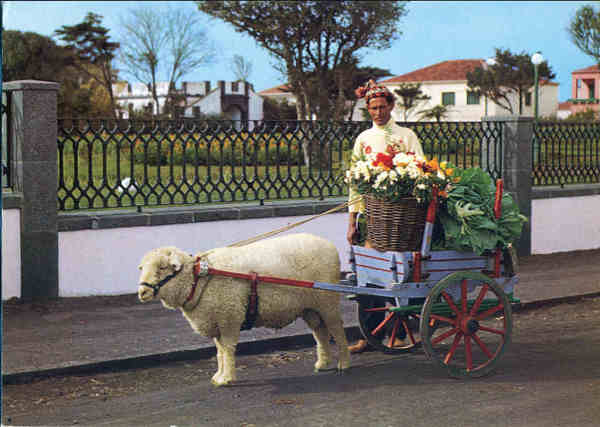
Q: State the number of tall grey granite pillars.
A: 2